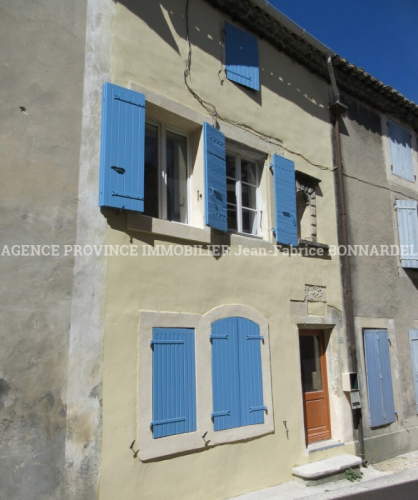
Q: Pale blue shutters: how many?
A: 4